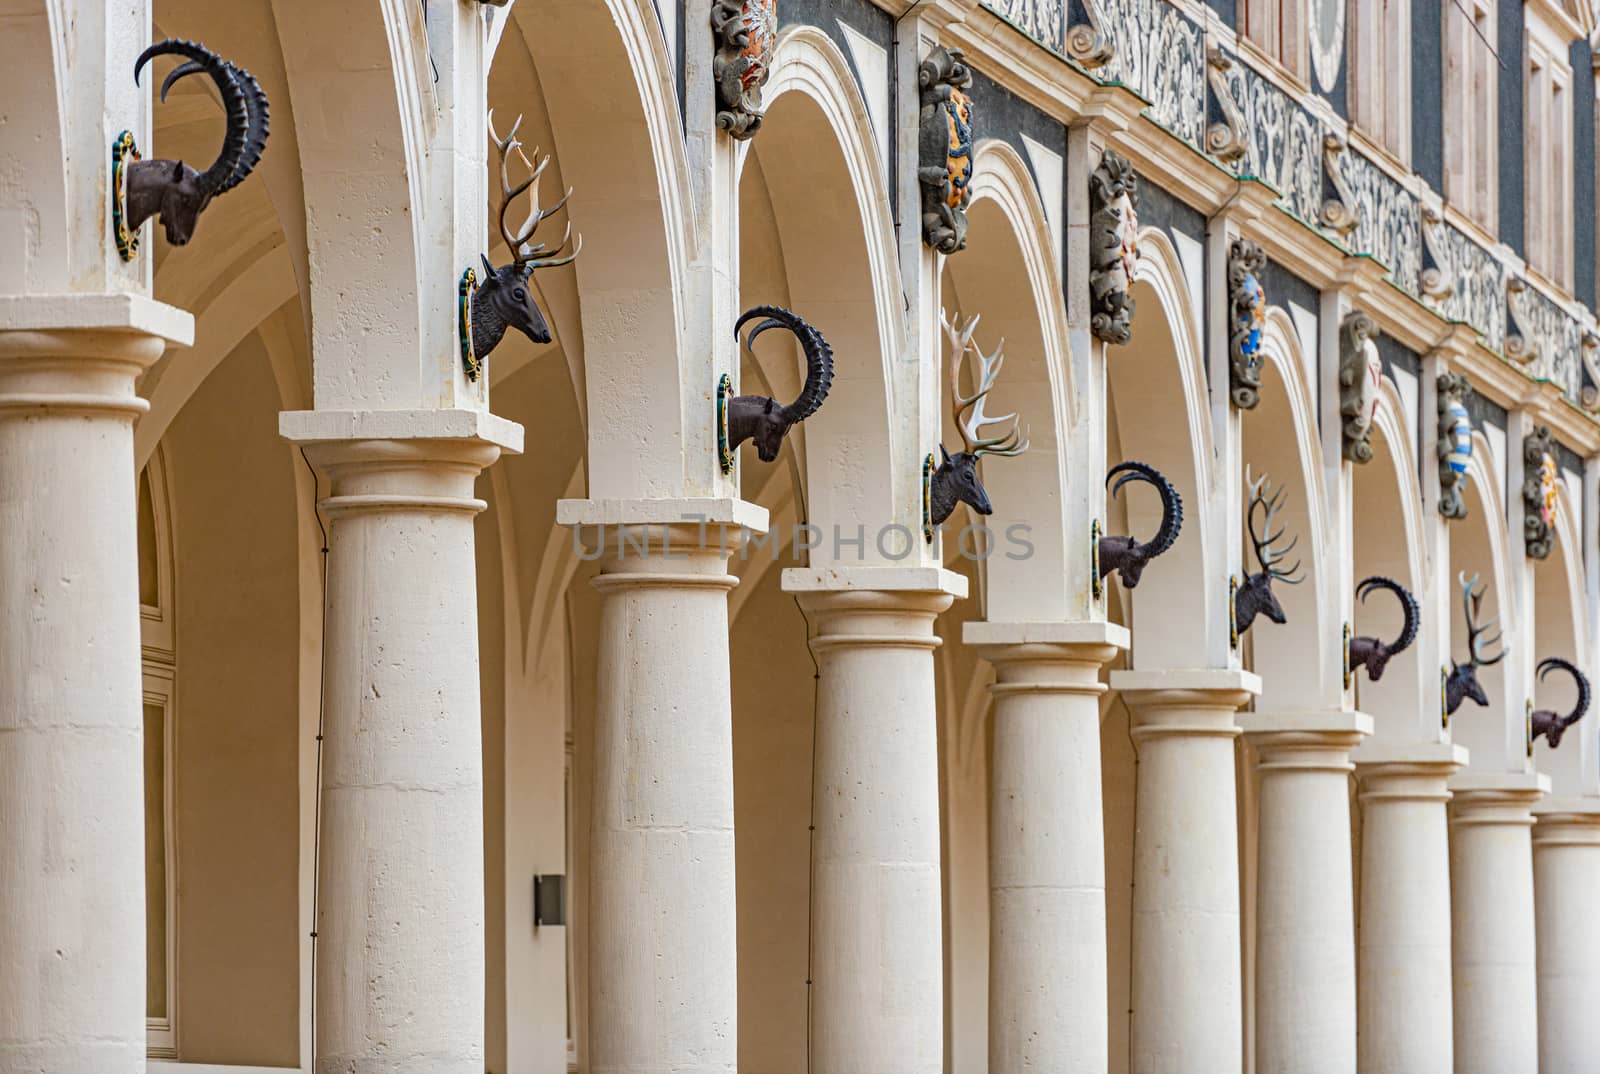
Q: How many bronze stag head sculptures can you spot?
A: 4